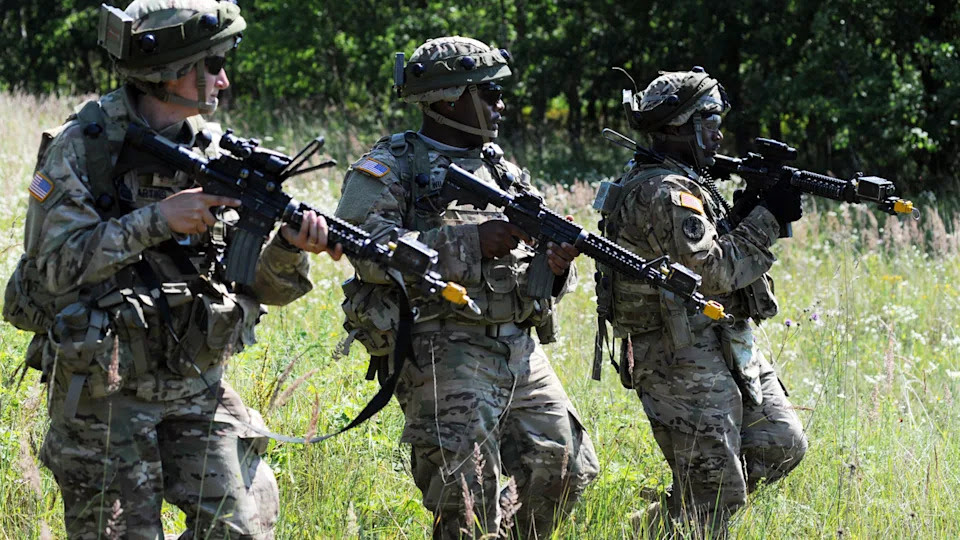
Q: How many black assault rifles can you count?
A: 3